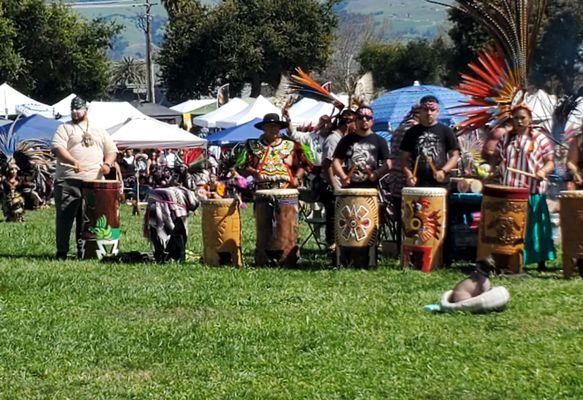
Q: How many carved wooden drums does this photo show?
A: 7